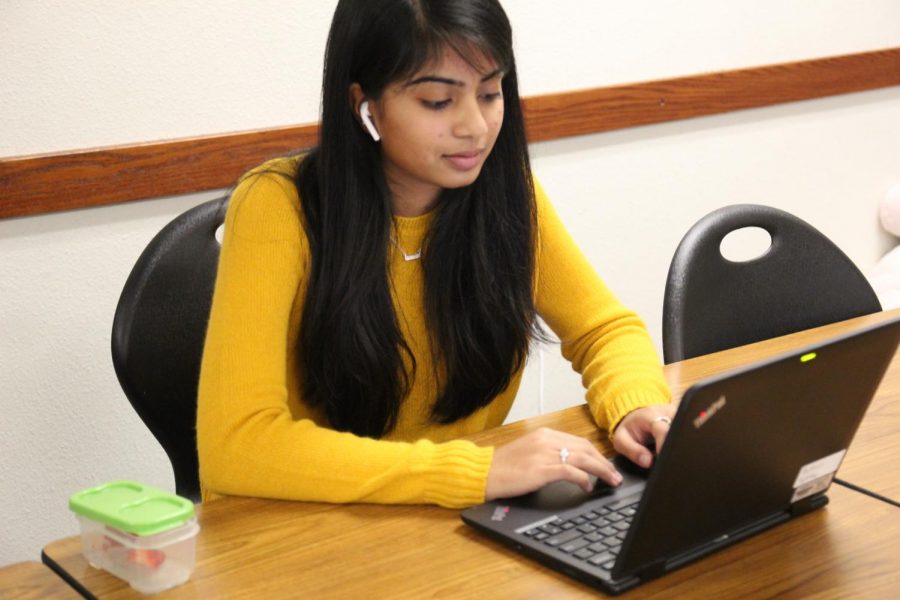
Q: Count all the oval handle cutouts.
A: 2